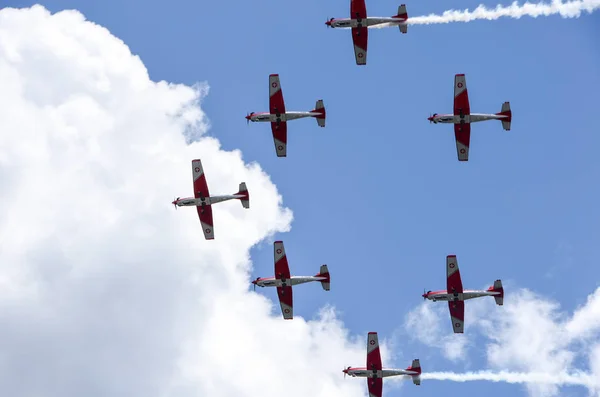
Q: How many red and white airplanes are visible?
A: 7